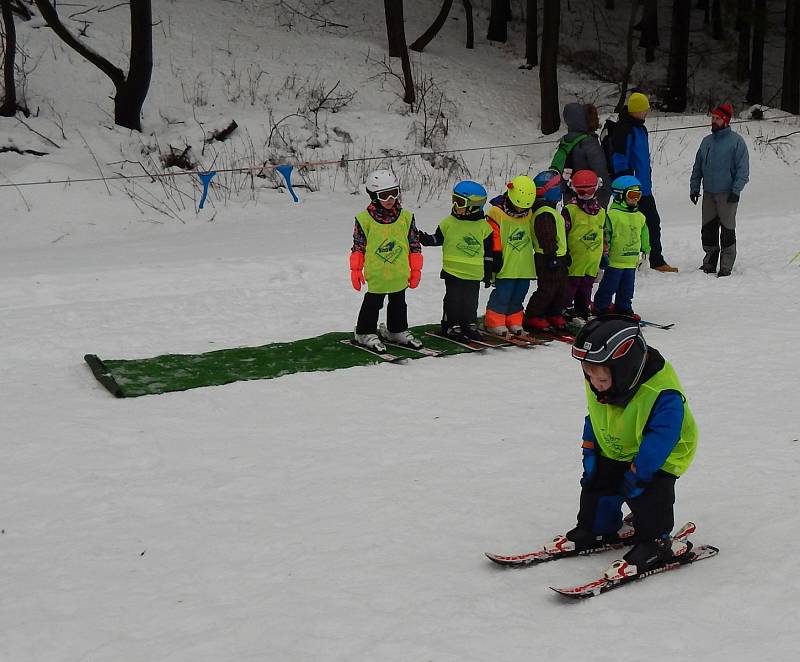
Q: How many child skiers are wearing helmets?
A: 7